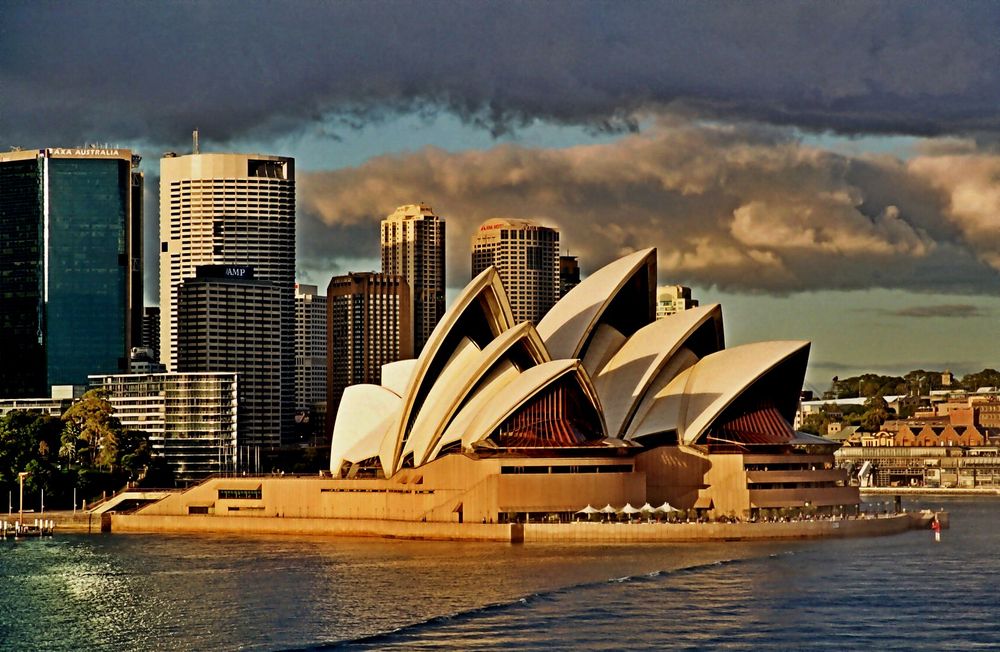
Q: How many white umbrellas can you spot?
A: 5